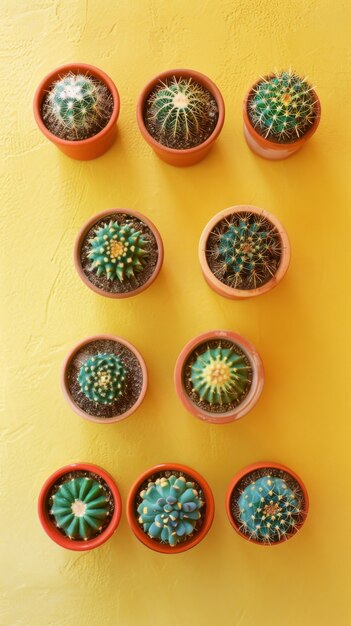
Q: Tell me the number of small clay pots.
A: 10